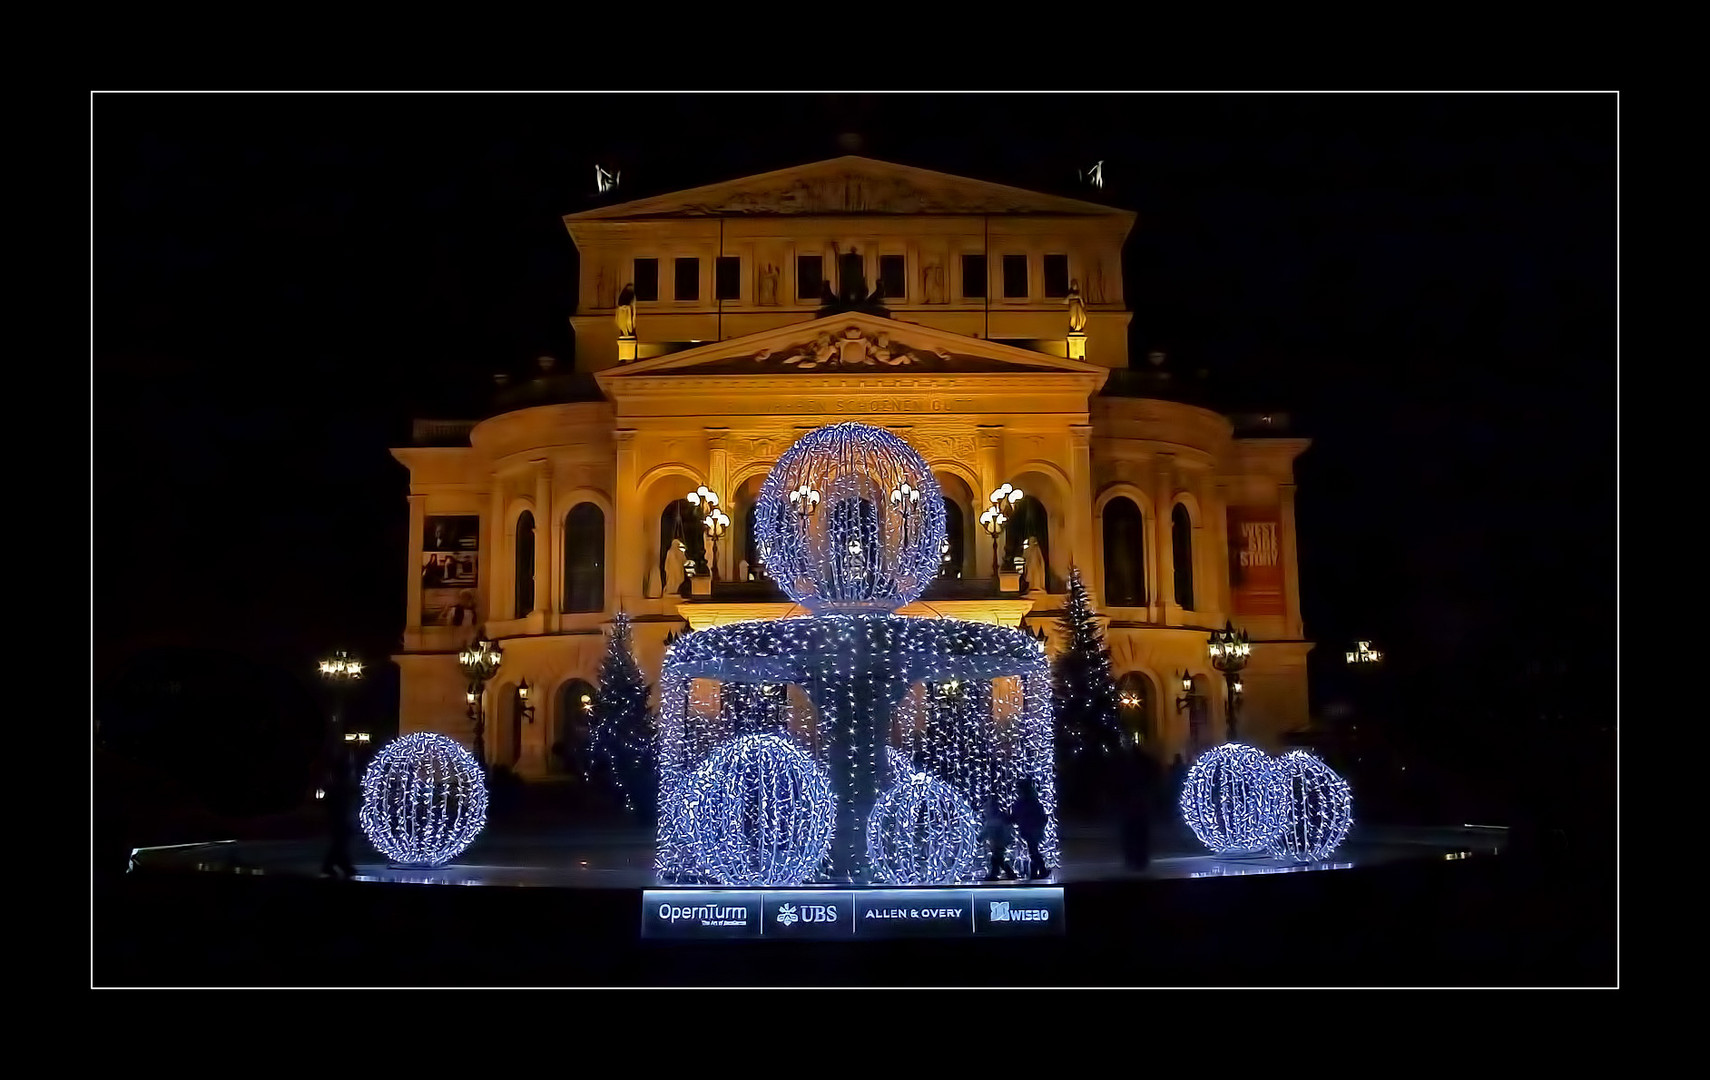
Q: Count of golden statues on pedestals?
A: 2